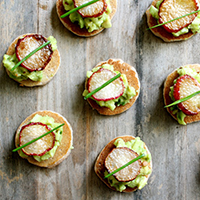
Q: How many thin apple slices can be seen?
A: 7